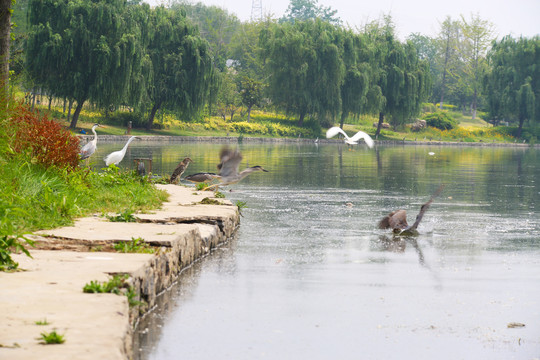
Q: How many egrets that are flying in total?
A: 1